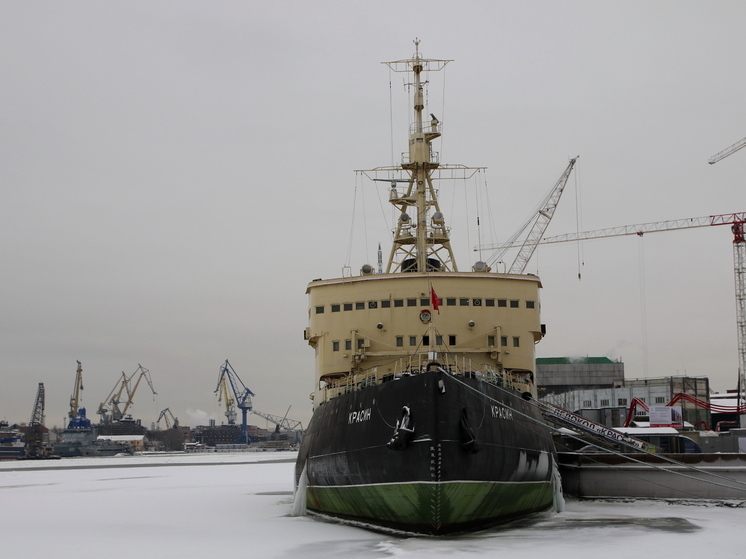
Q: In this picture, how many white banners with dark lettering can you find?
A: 1